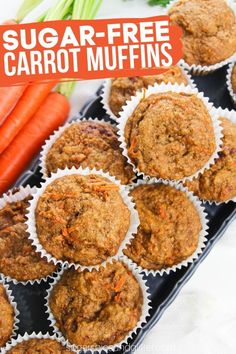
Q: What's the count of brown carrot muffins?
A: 12